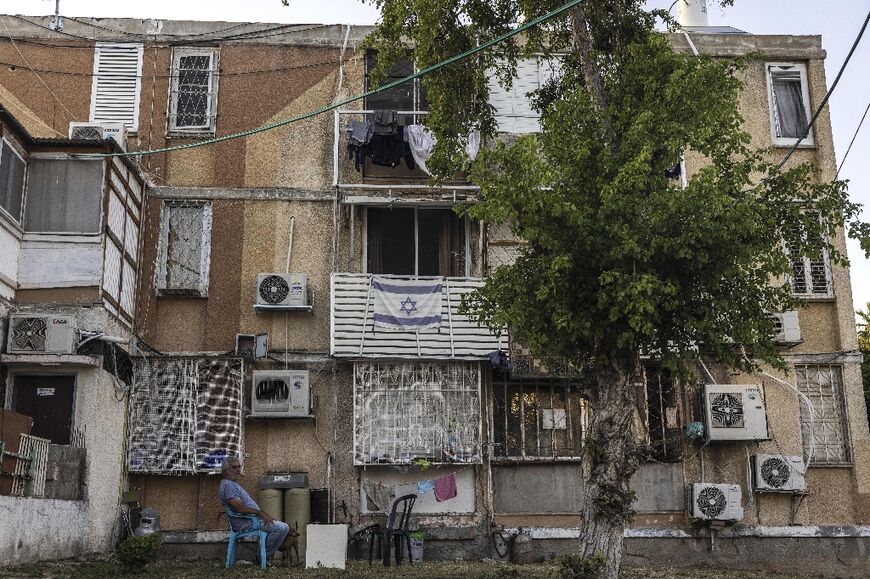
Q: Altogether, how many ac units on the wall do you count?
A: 8